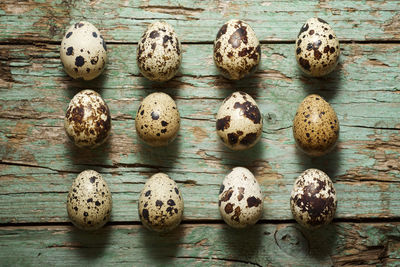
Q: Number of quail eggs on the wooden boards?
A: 12